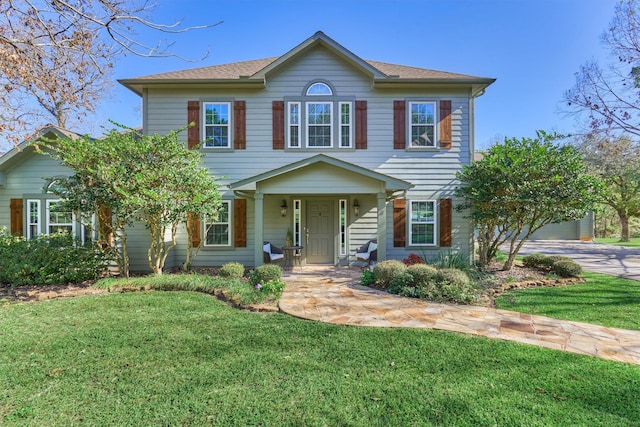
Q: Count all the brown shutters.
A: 12